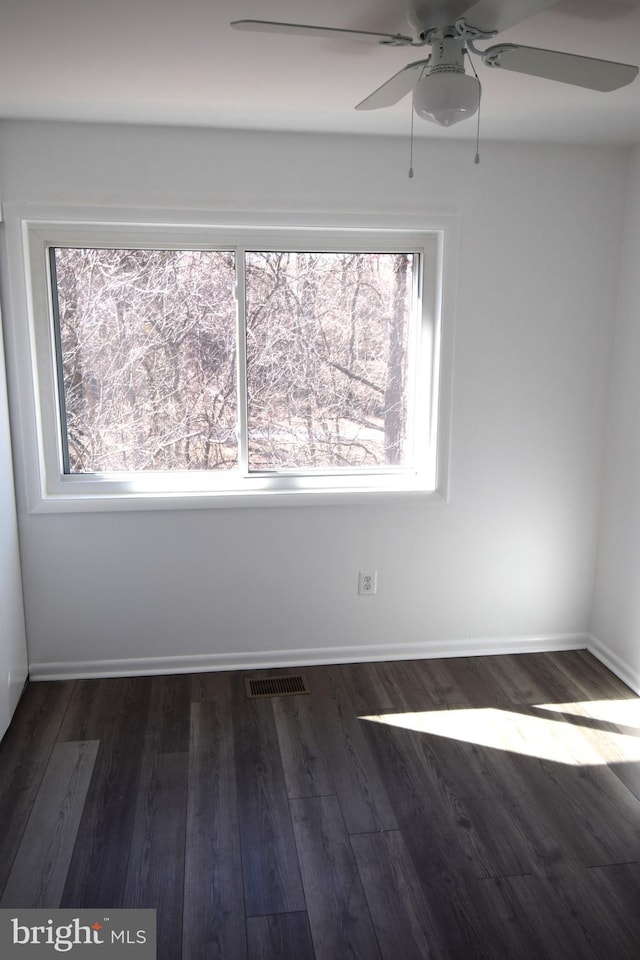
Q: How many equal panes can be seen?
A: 2